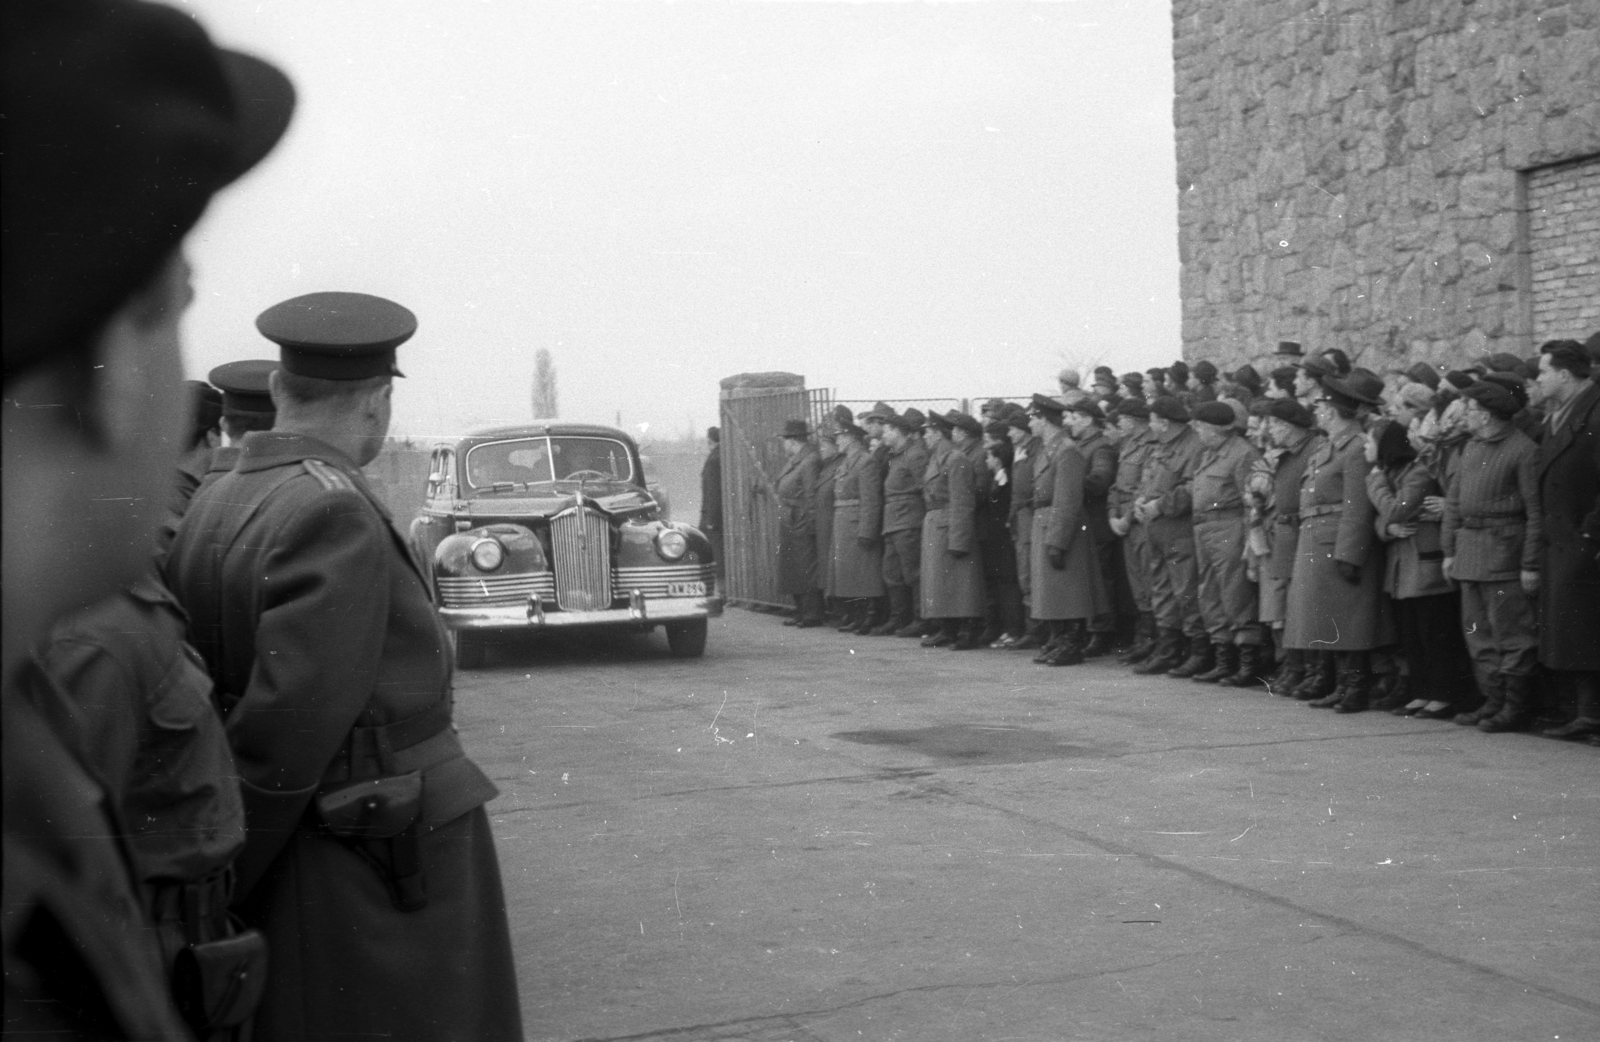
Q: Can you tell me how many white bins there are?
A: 0